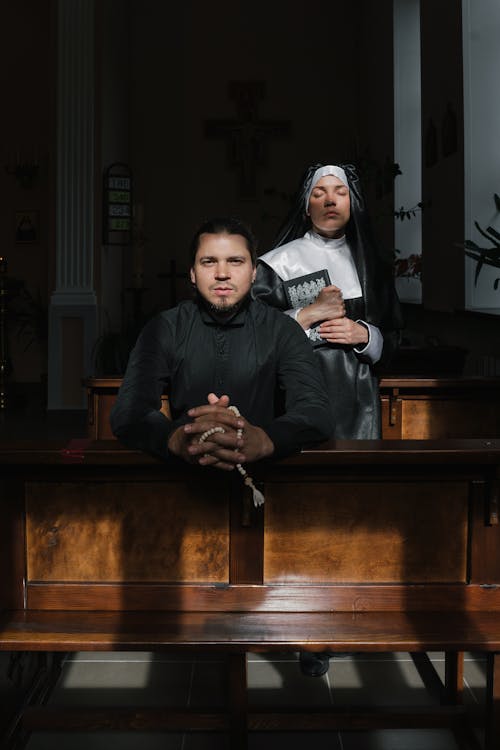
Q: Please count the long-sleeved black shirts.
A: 1